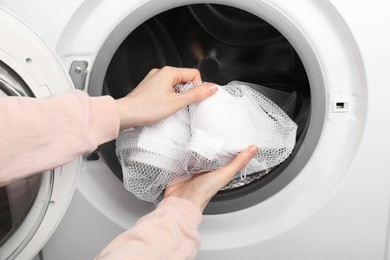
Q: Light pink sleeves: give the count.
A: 2